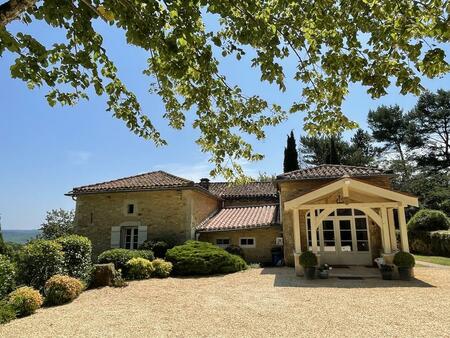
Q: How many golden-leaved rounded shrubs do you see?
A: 4